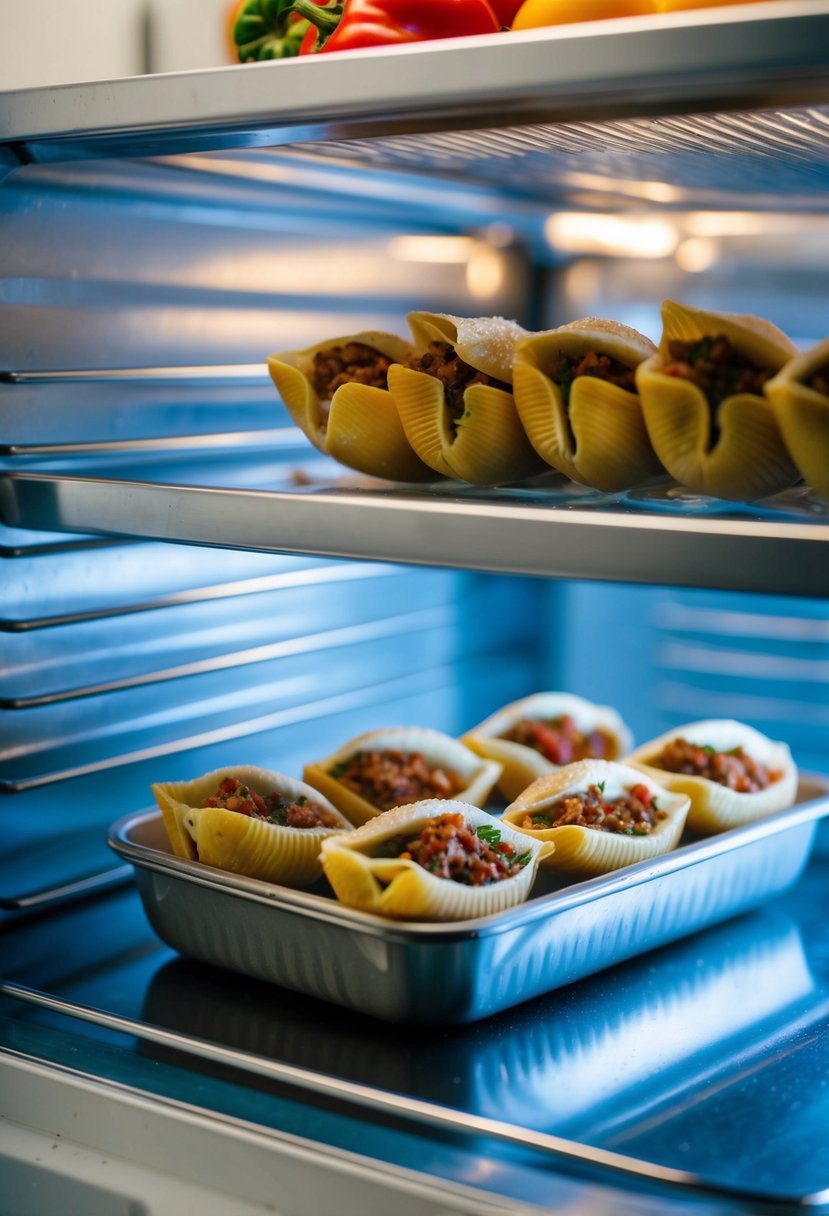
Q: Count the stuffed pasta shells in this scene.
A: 11